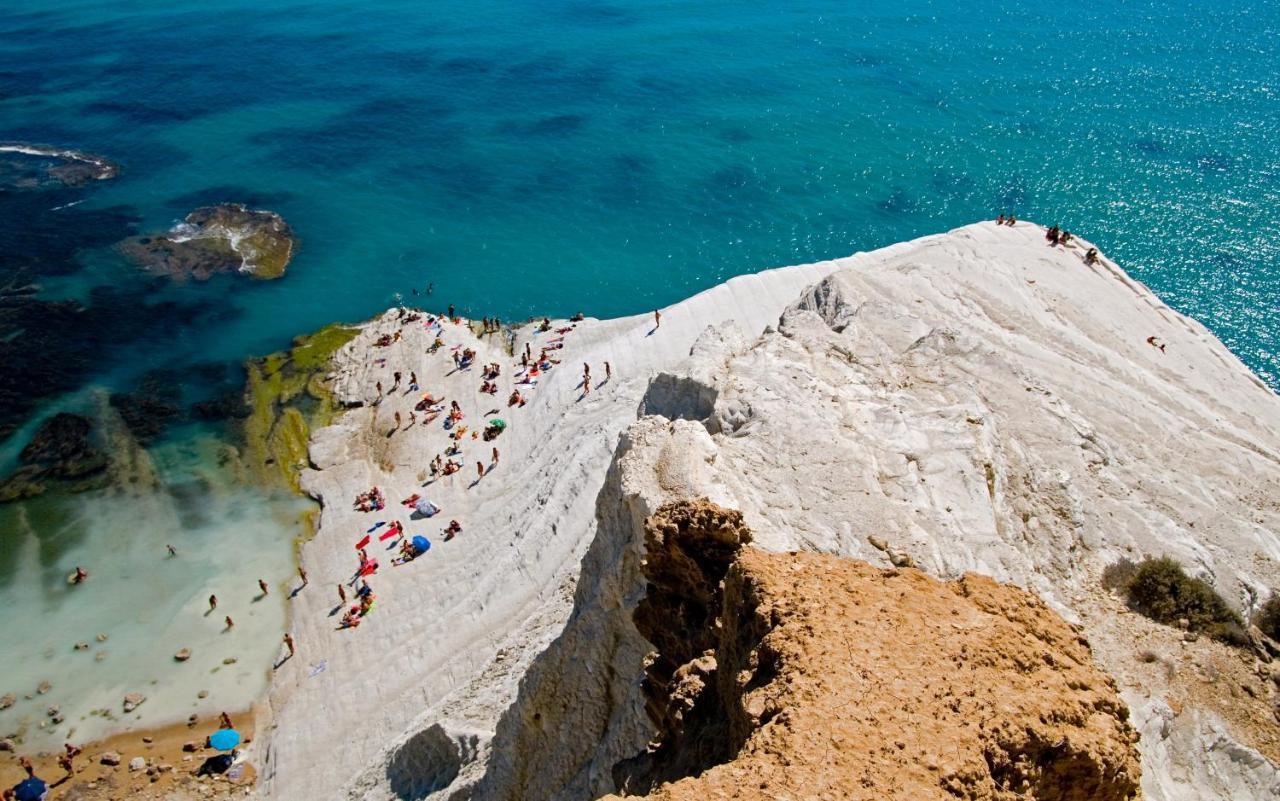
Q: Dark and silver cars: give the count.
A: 0